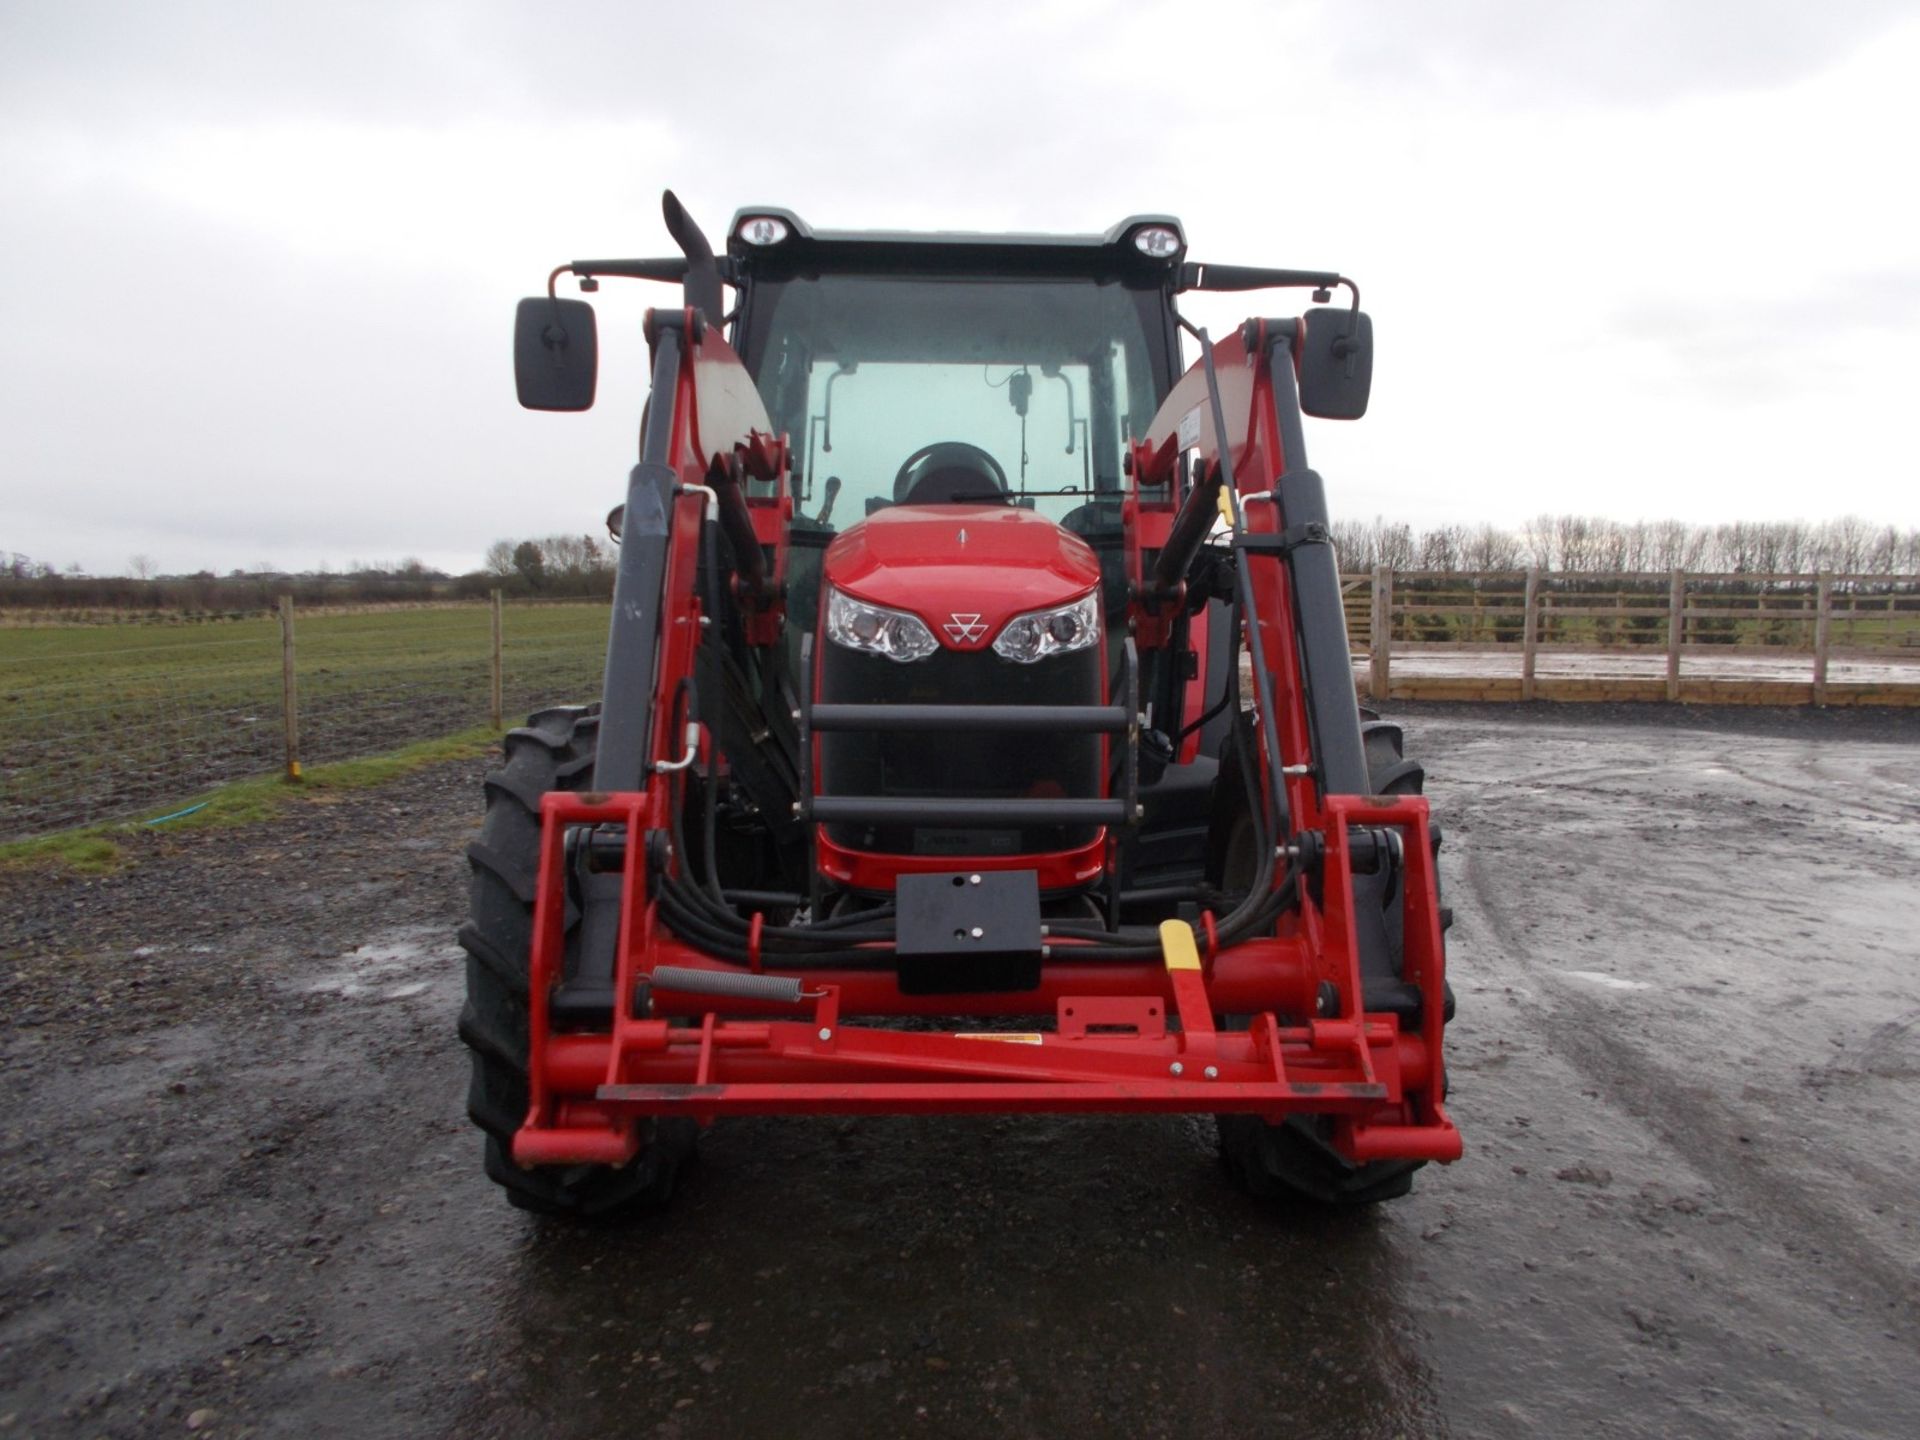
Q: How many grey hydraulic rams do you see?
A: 2